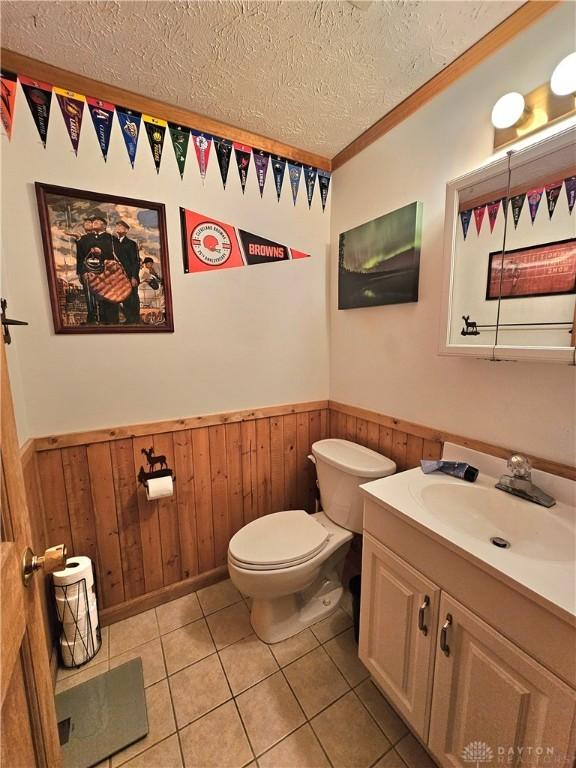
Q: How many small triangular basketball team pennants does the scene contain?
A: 15